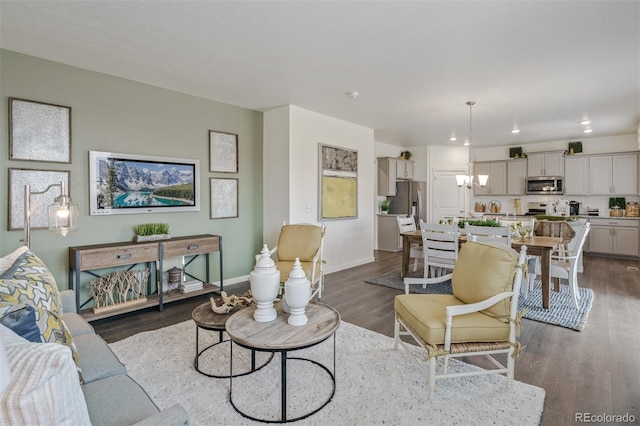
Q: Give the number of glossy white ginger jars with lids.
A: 2